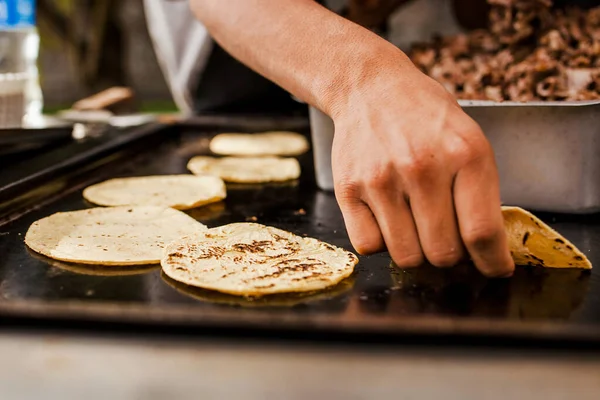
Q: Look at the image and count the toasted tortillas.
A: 2